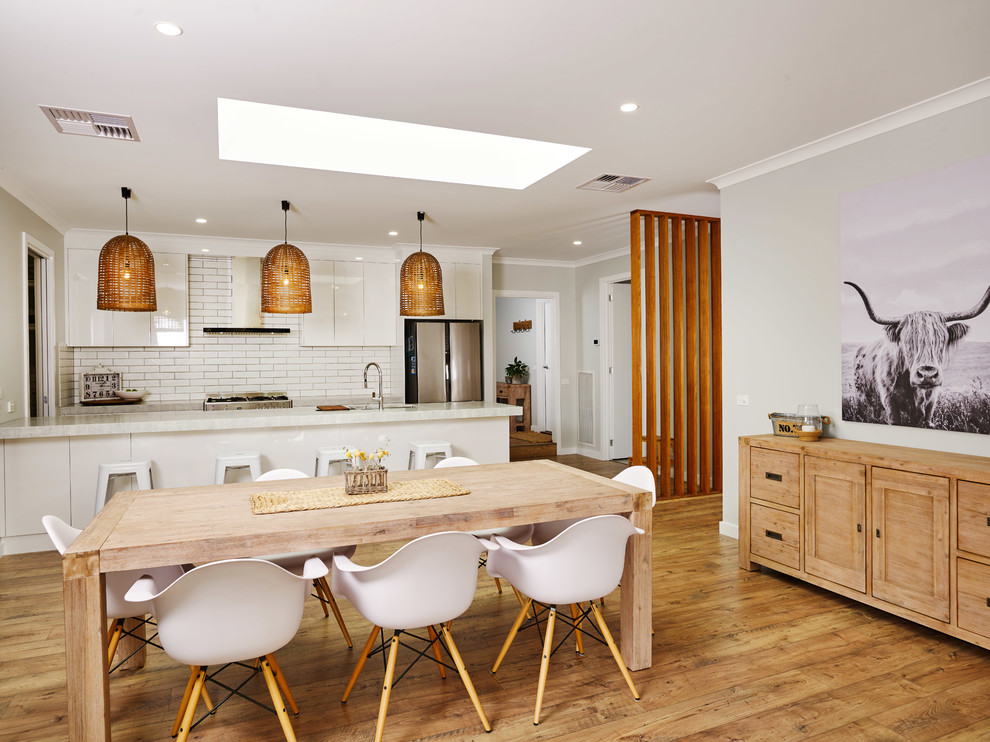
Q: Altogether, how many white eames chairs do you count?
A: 7